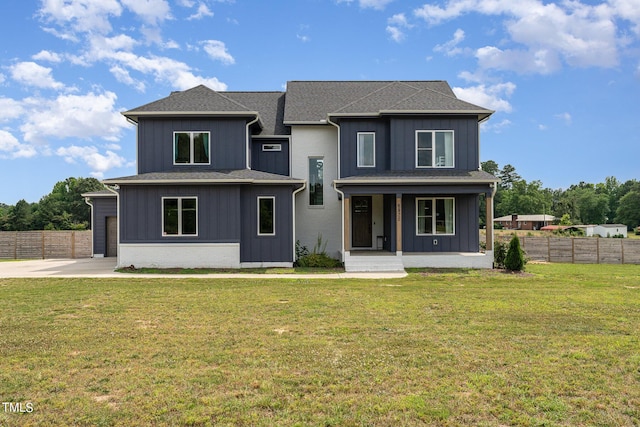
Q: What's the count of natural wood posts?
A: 3